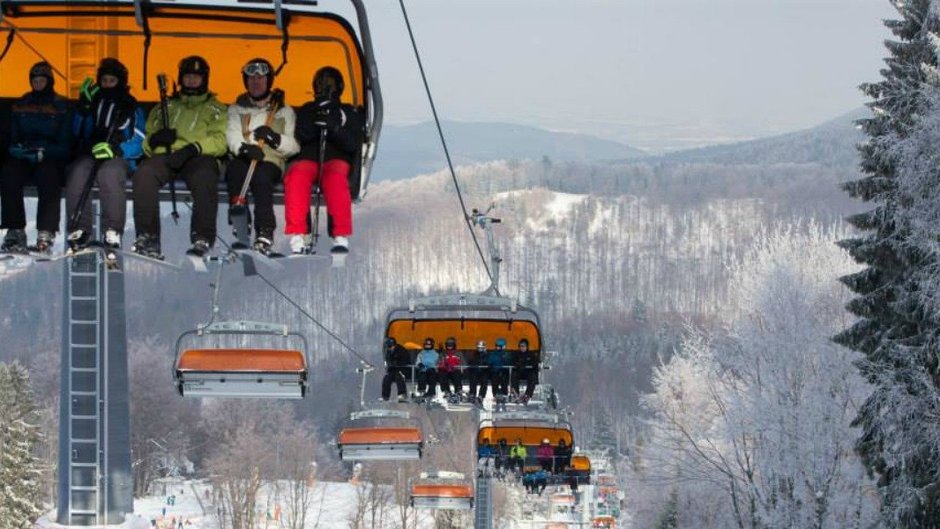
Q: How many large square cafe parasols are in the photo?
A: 0